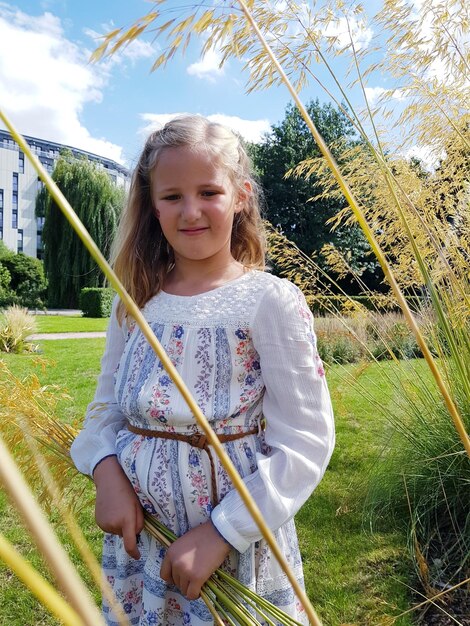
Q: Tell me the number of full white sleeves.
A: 2